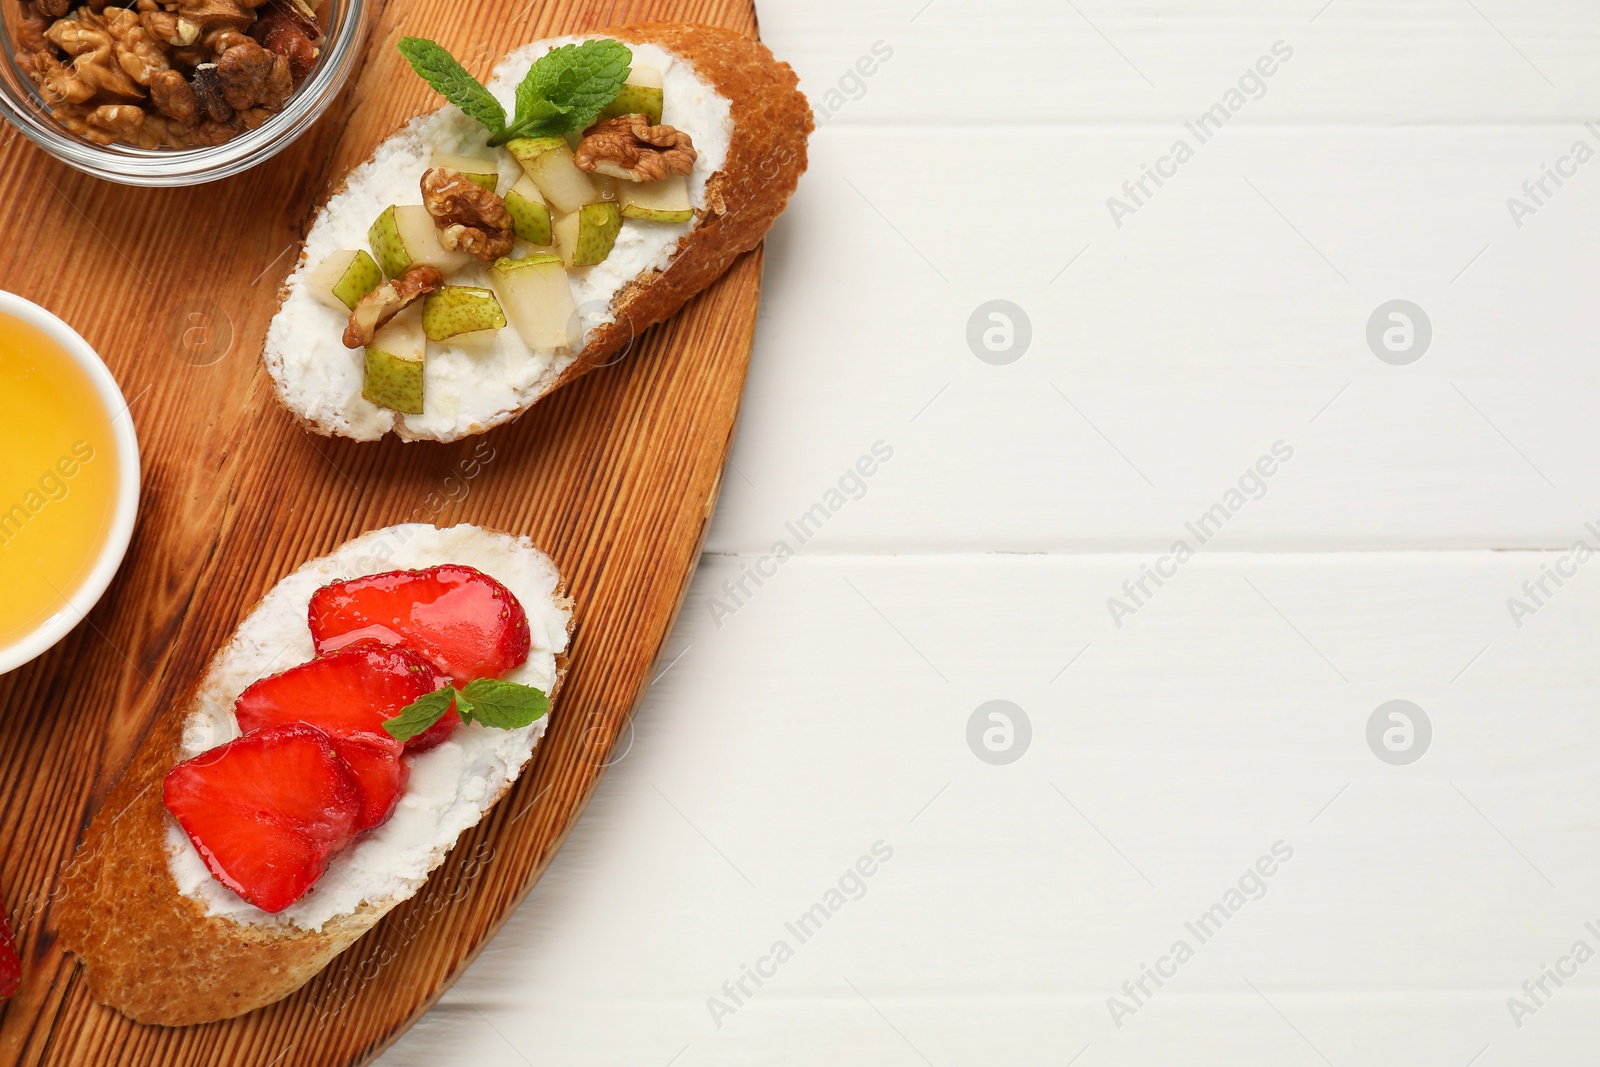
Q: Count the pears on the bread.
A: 11